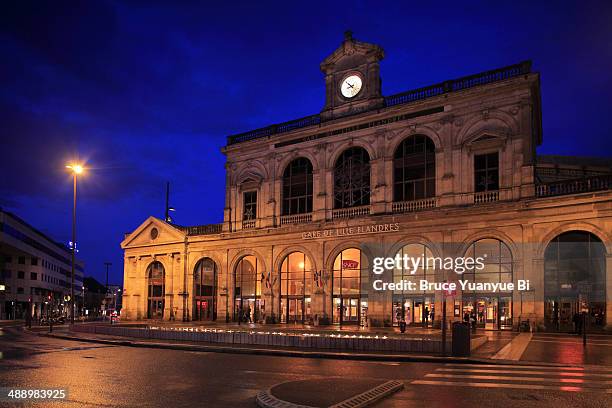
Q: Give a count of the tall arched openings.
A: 11